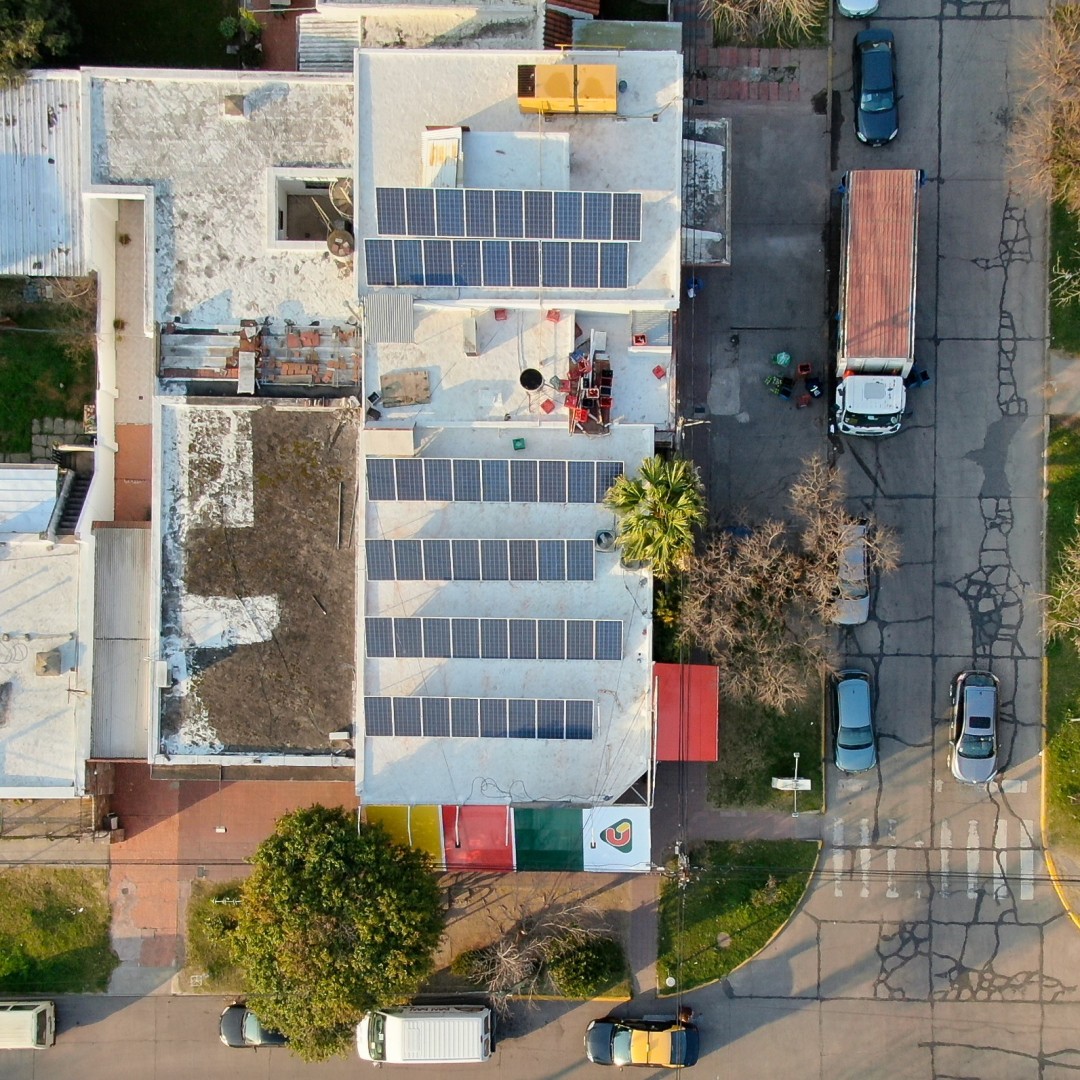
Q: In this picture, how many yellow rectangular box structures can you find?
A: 1